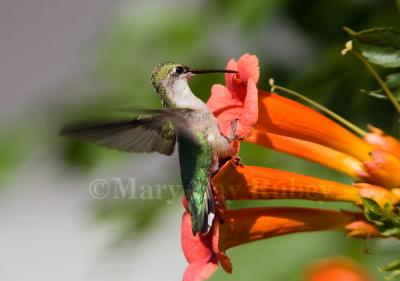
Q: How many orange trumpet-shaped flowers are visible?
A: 4